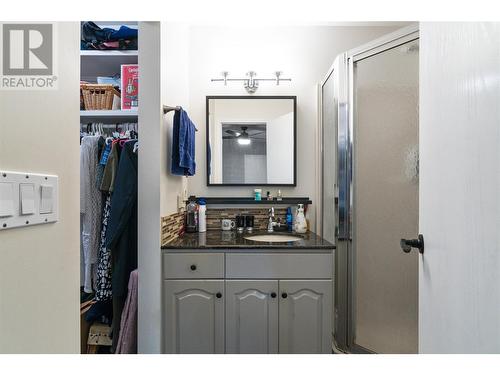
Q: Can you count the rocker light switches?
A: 3